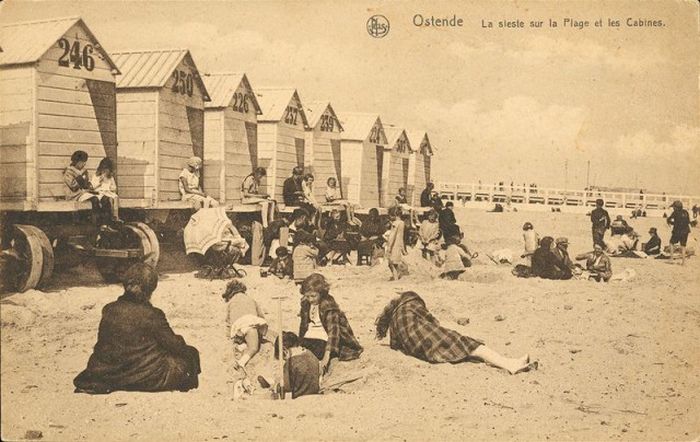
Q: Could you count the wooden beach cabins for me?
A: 8